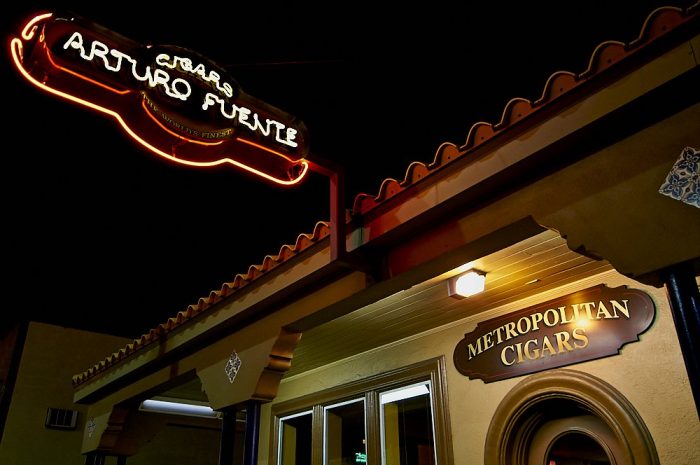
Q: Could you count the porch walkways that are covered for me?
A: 2